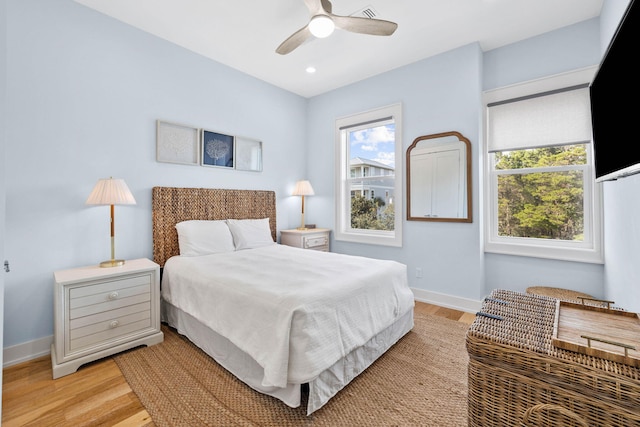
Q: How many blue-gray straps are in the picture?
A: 2